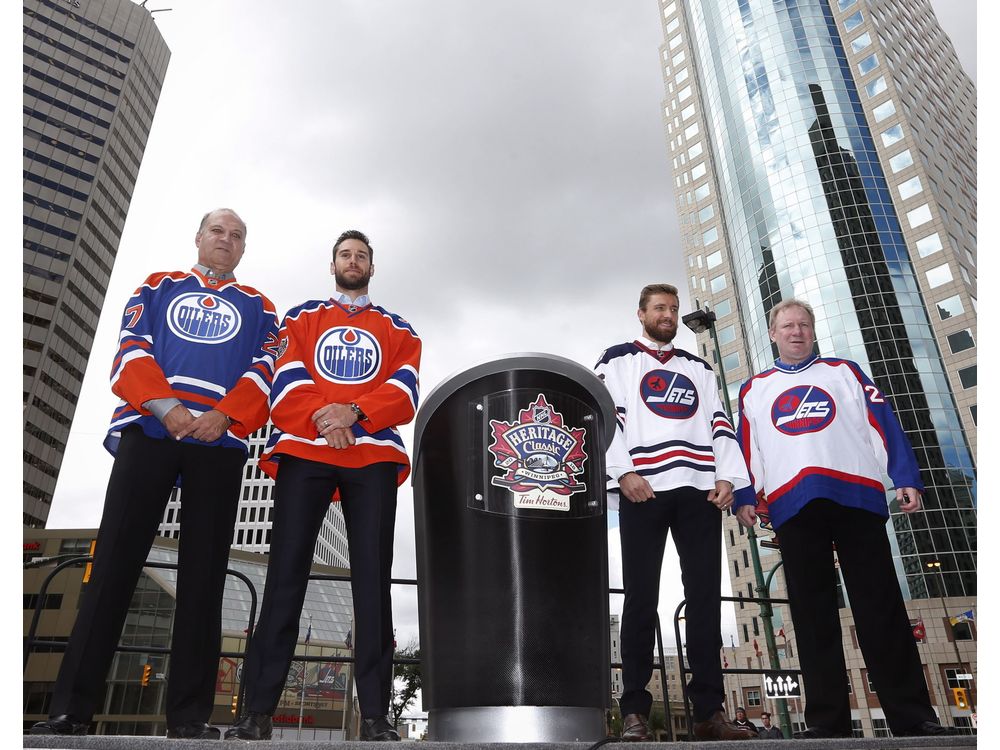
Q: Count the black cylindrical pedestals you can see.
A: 1